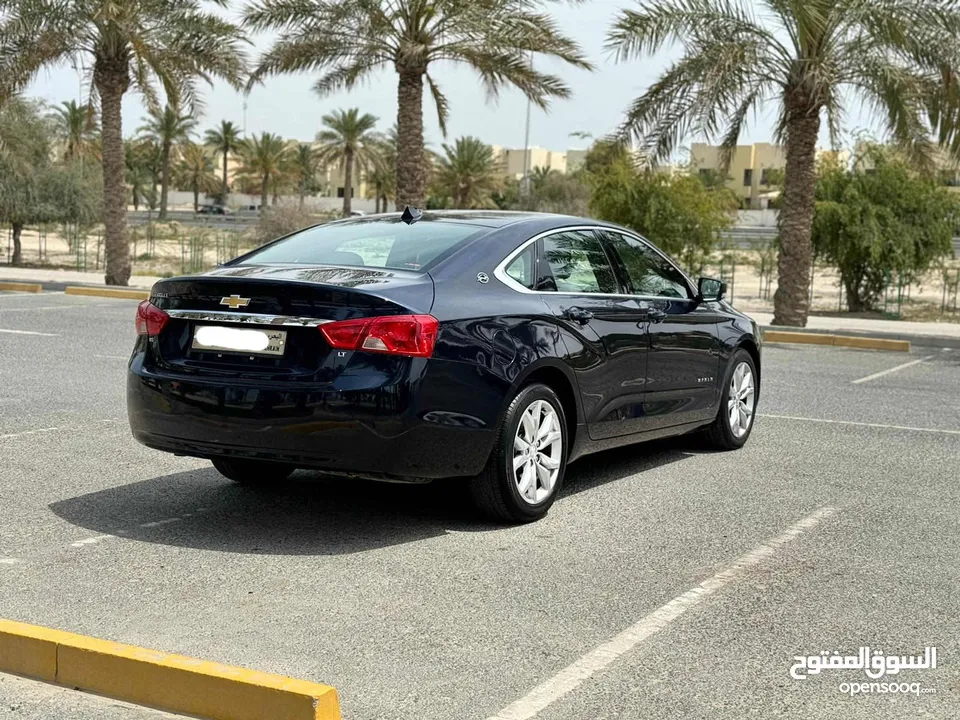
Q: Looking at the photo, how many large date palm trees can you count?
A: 3